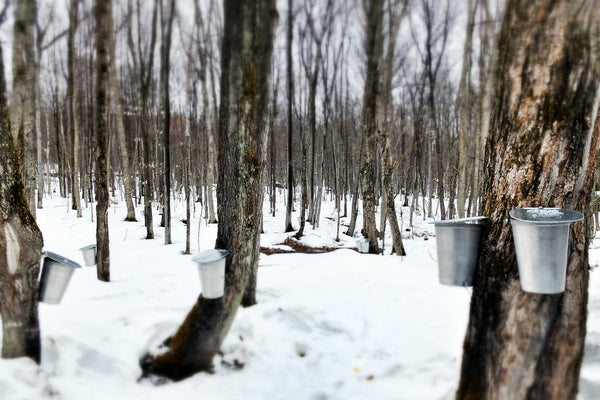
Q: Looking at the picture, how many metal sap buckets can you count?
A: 6